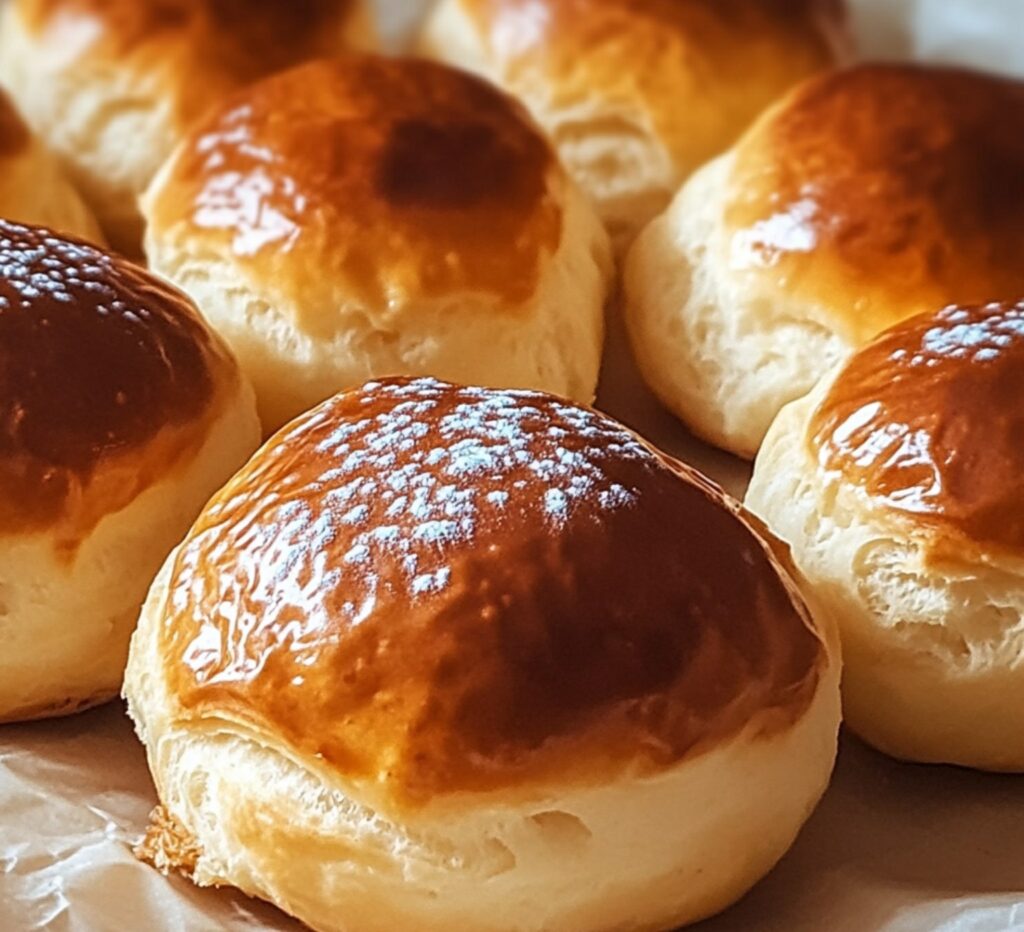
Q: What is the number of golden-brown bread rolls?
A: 8